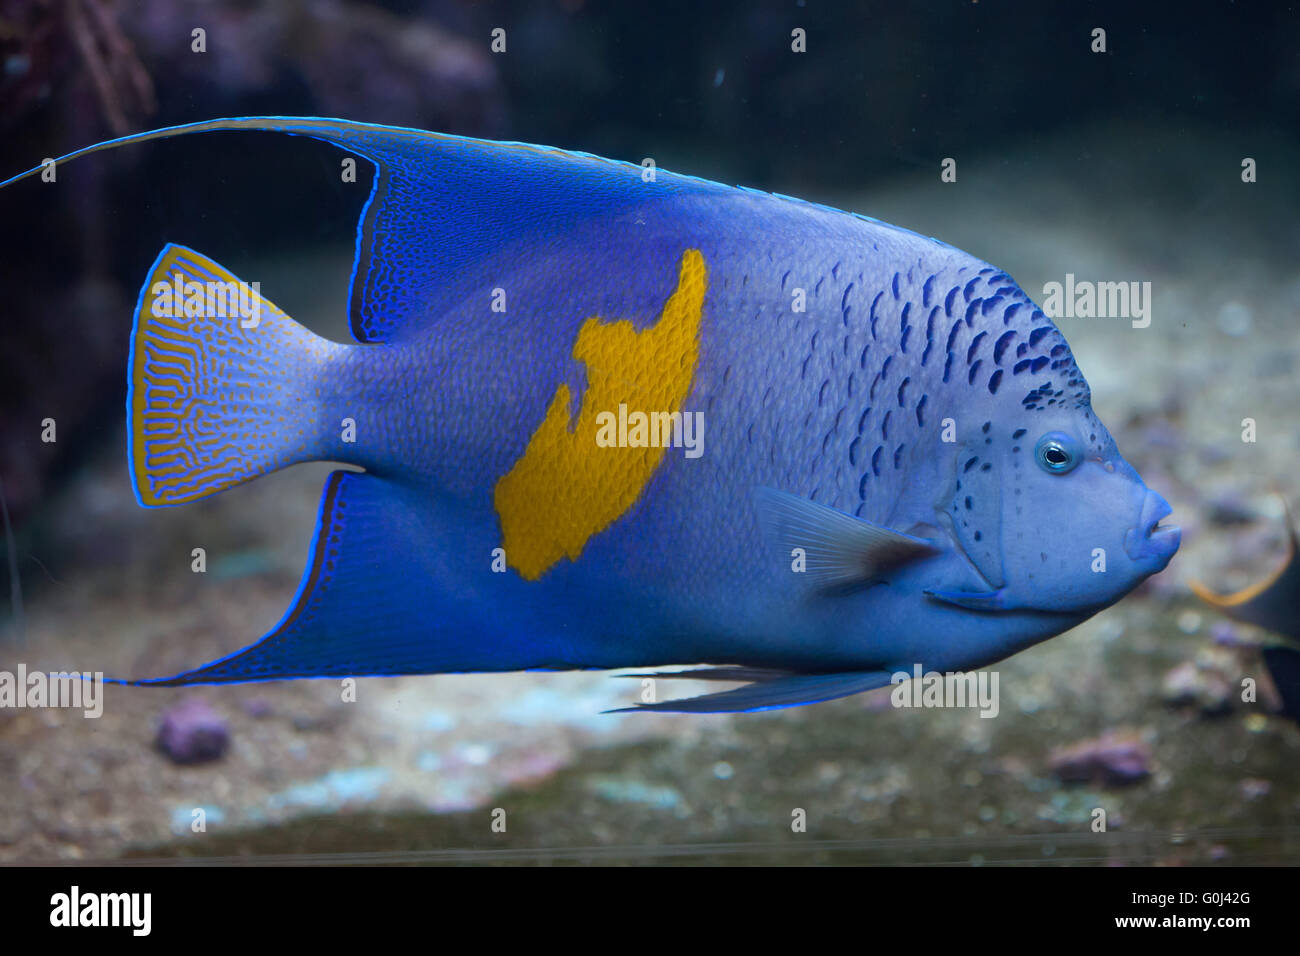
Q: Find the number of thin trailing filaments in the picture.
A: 2